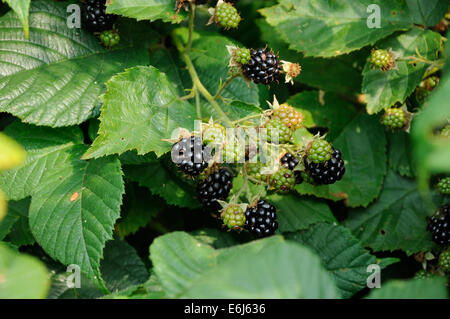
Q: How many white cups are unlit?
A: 0